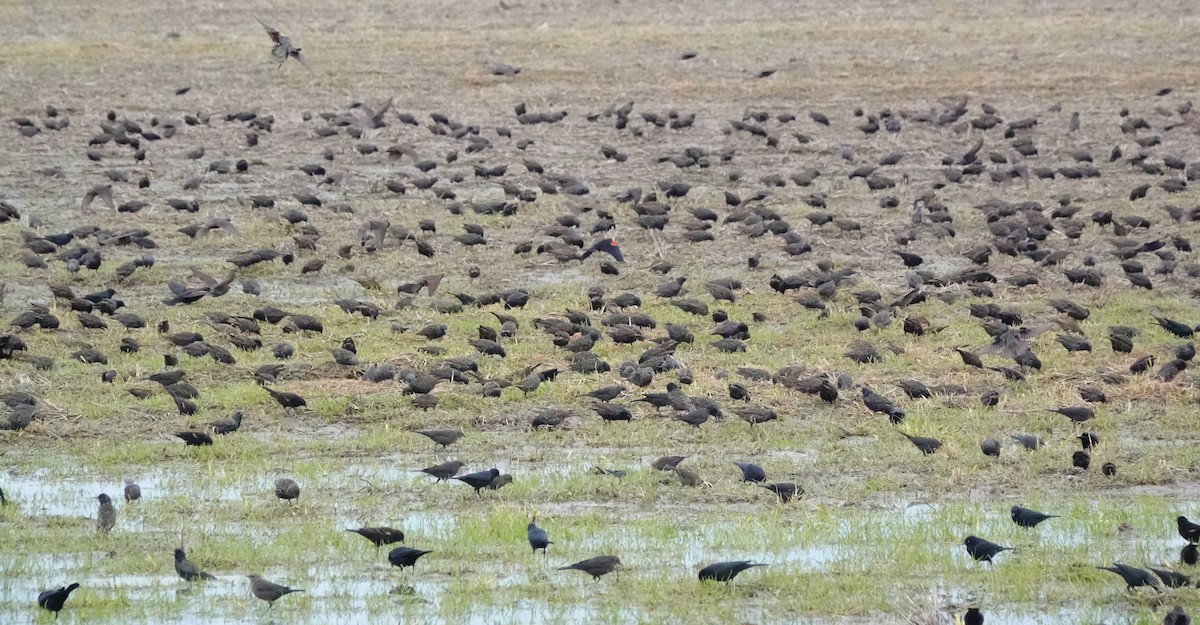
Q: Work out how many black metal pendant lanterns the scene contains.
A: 0